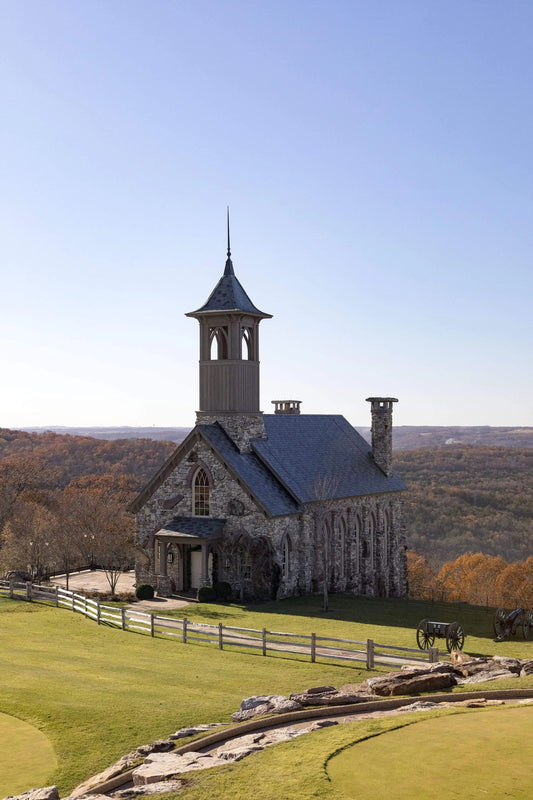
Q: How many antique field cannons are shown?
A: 2